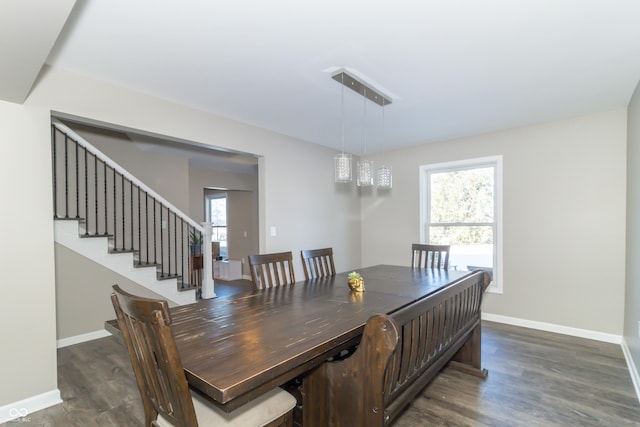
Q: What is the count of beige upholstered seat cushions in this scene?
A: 1